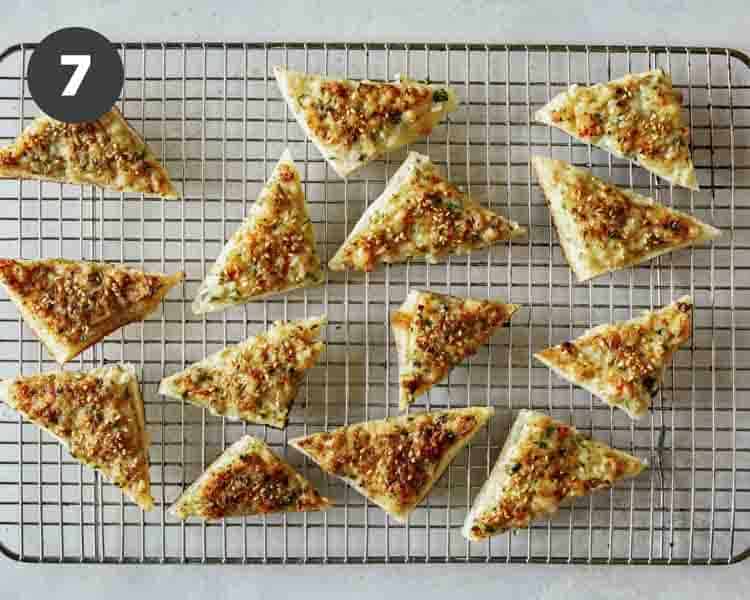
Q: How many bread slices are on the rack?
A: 14